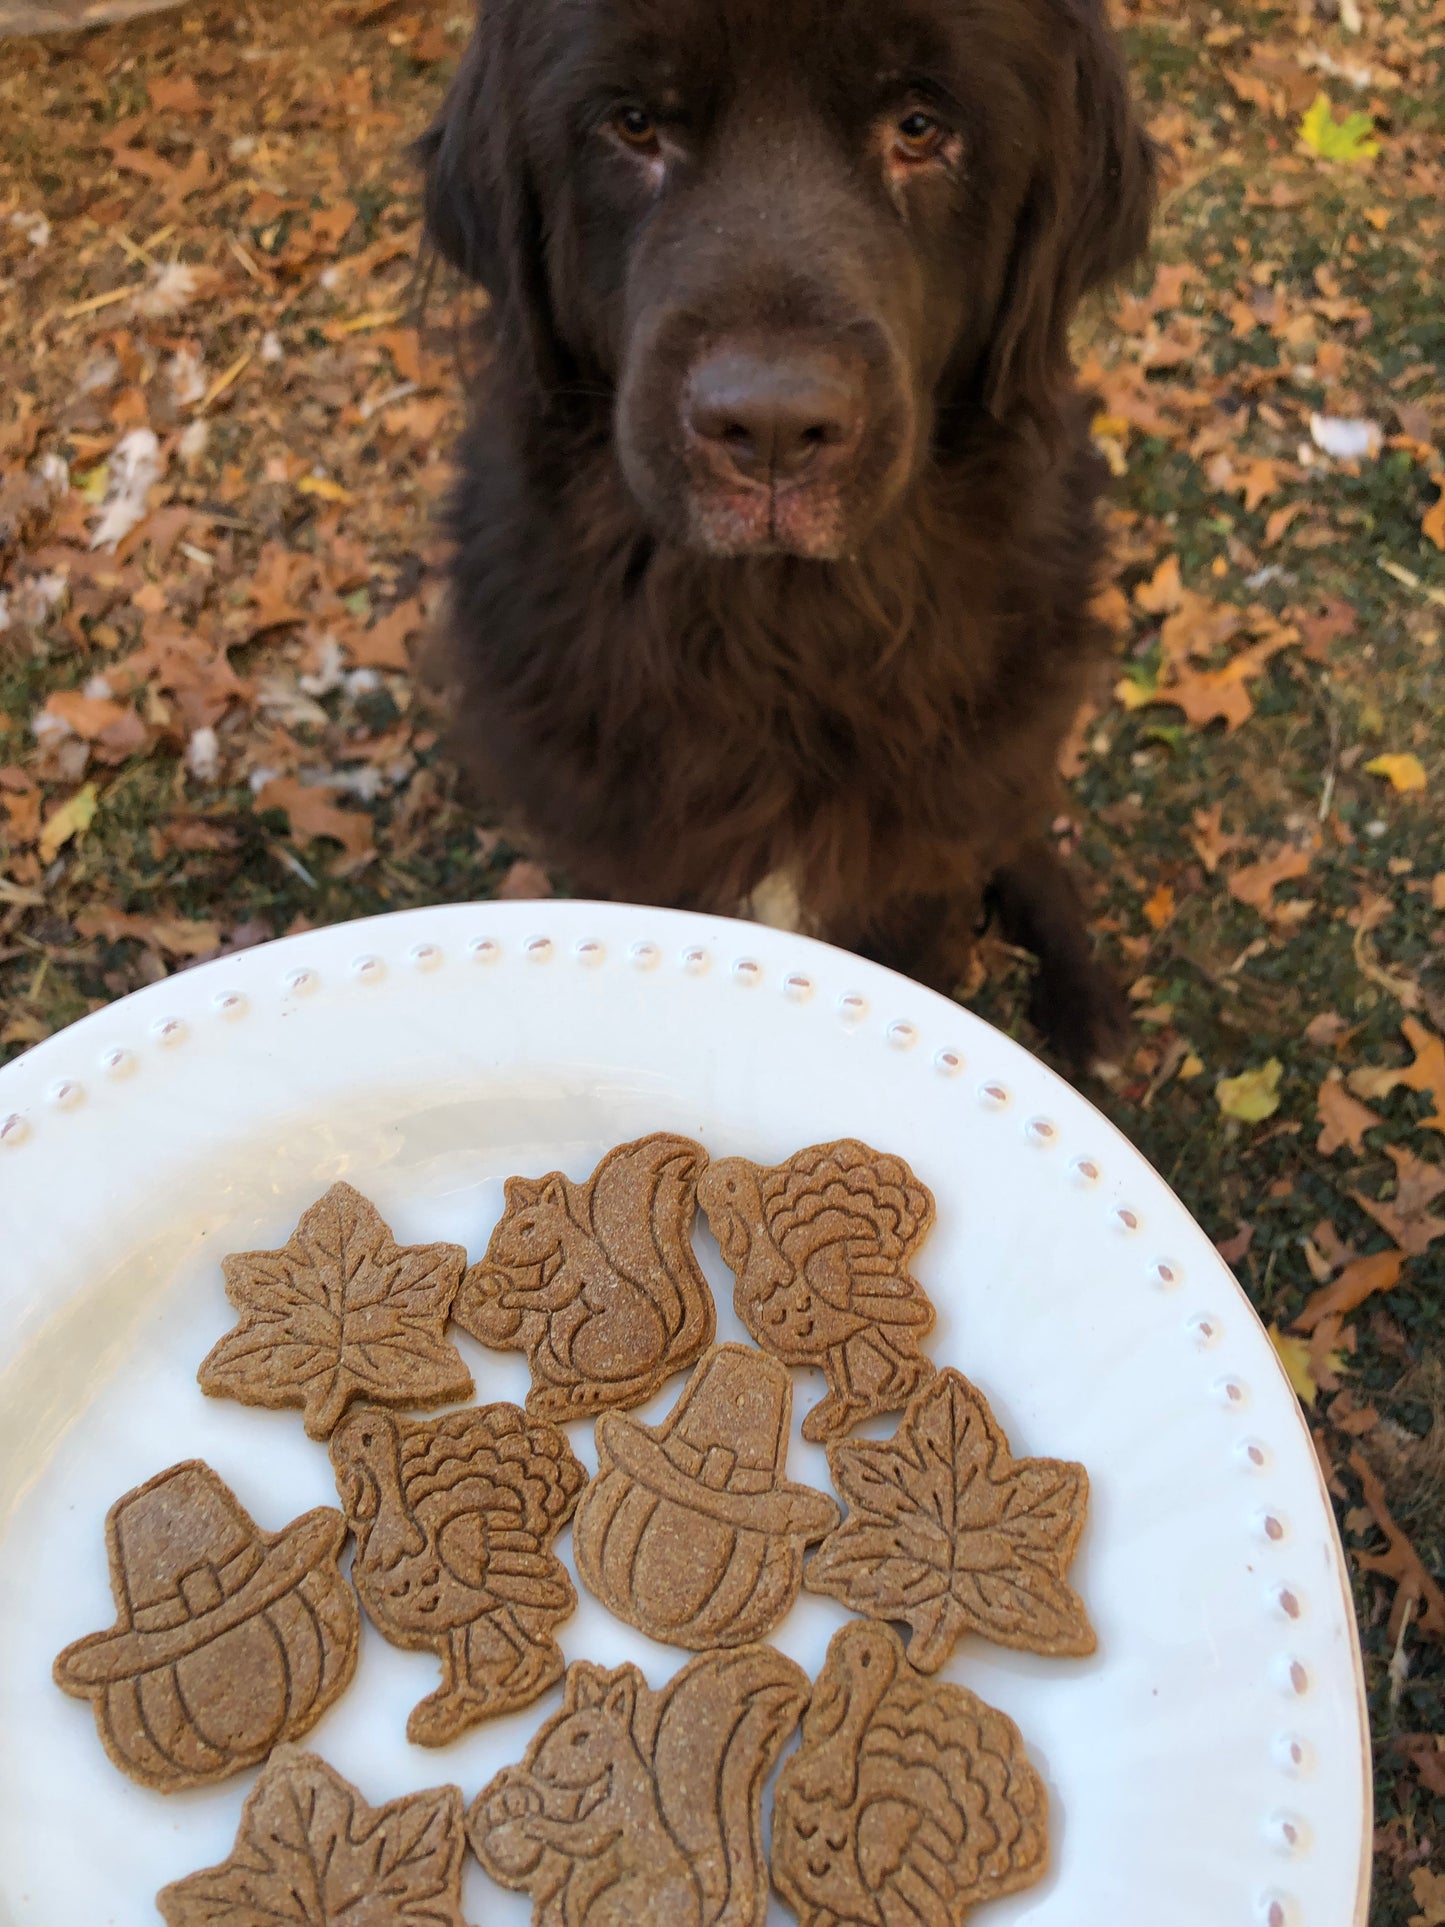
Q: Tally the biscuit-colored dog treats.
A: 10